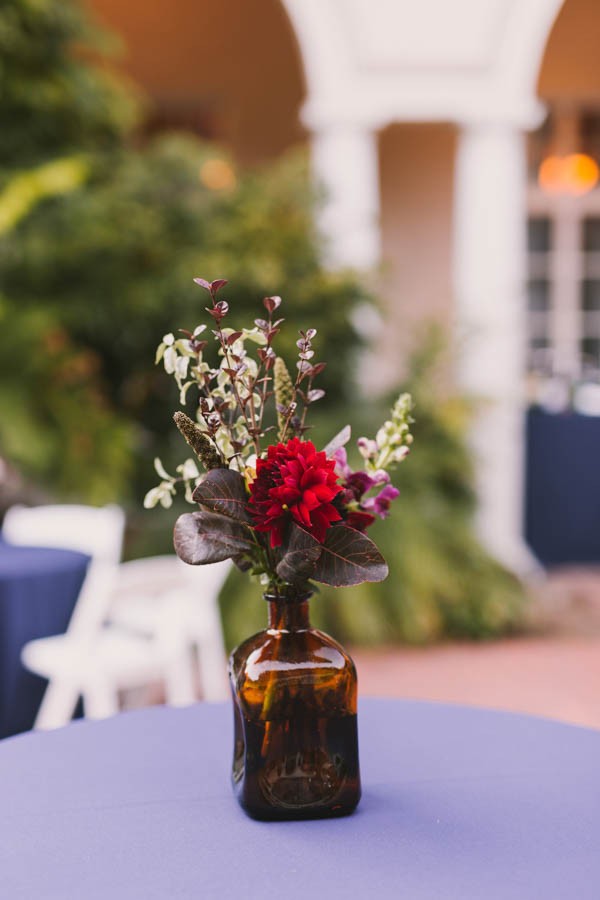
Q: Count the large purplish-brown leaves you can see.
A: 4